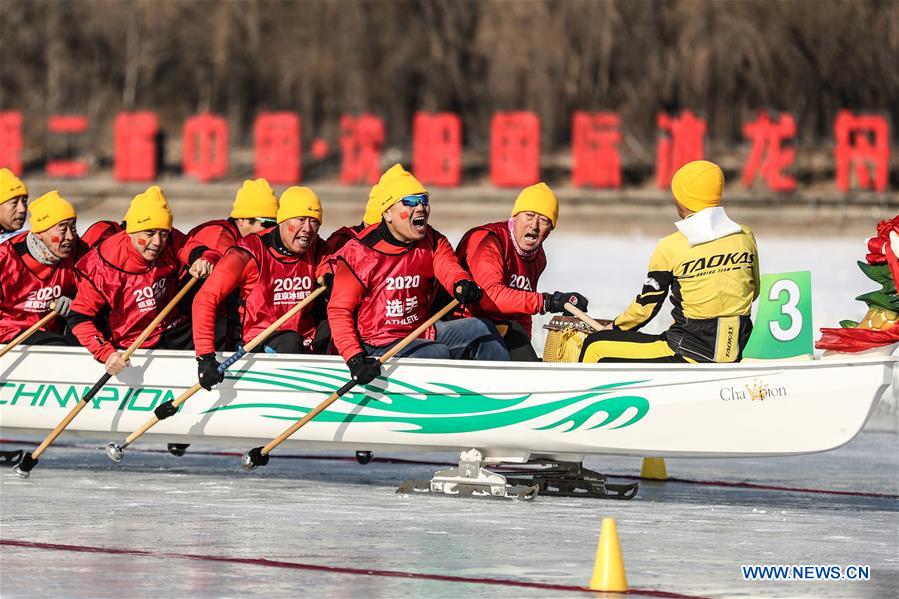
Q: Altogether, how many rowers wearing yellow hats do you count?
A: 8